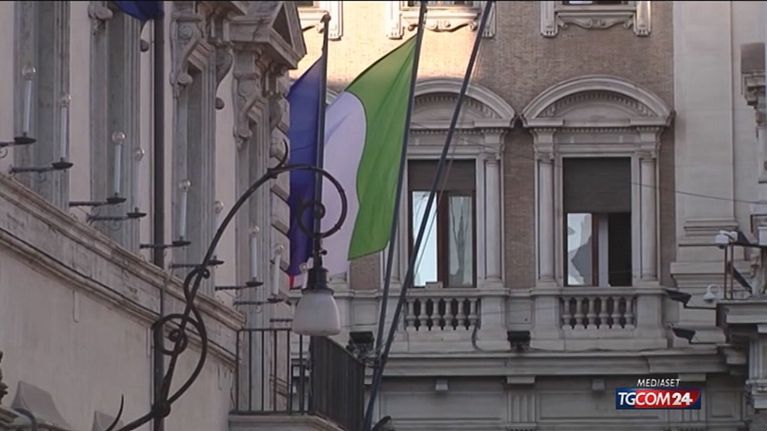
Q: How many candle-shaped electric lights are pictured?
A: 9